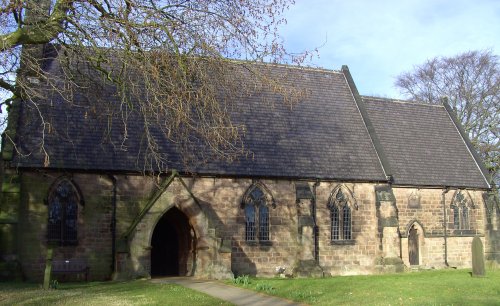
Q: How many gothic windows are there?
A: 4